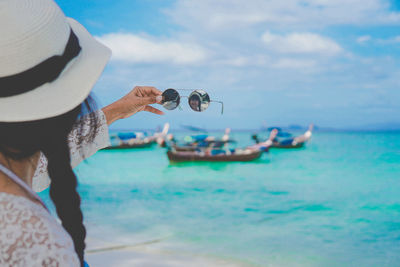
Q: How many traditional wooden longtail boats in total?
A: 4